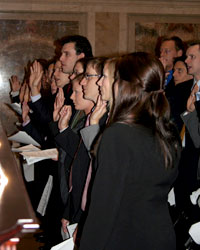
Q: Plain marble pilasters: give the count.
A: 1